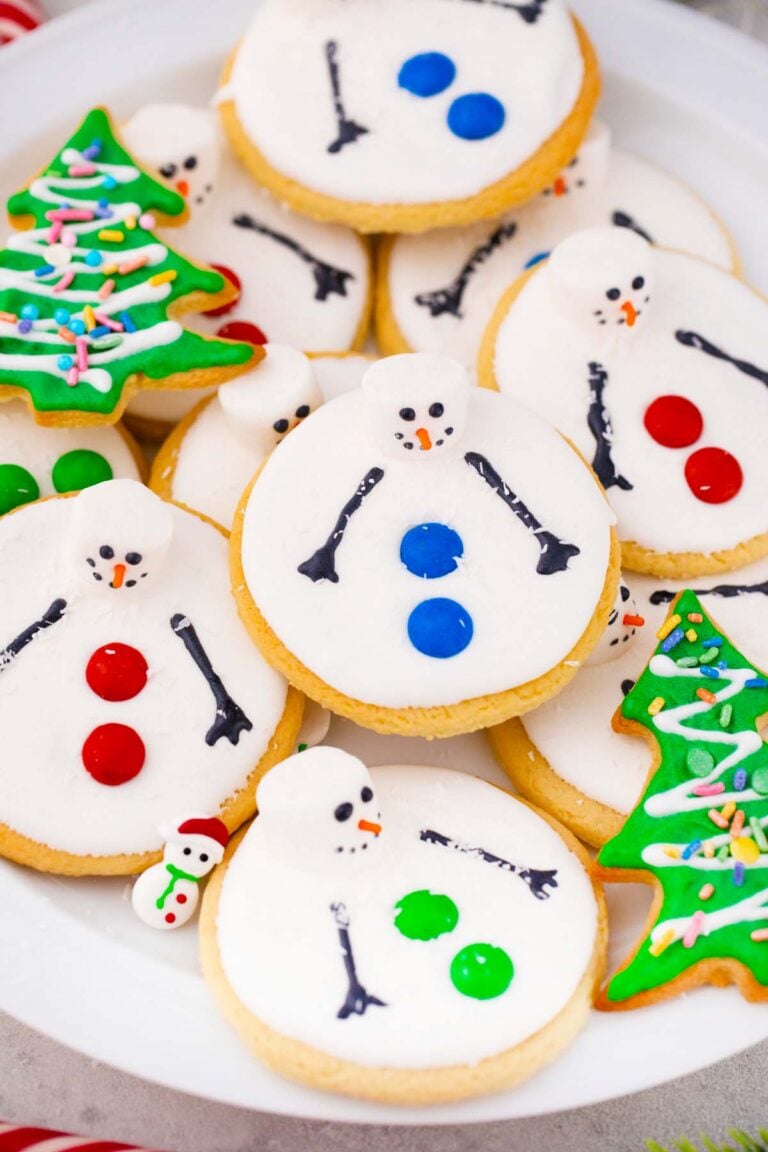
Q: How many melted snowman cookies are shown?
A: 10